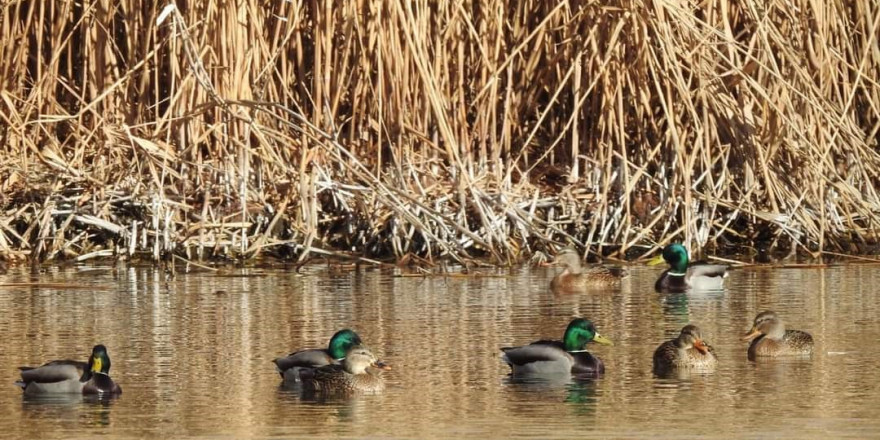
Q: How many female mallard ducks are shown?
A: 4